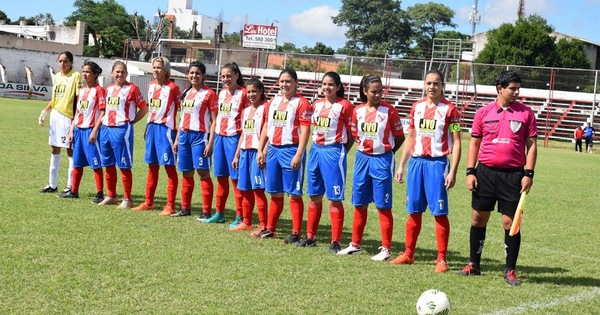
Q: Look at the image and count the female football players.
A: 11